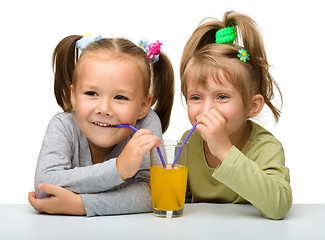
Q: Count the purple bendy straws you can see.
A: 2